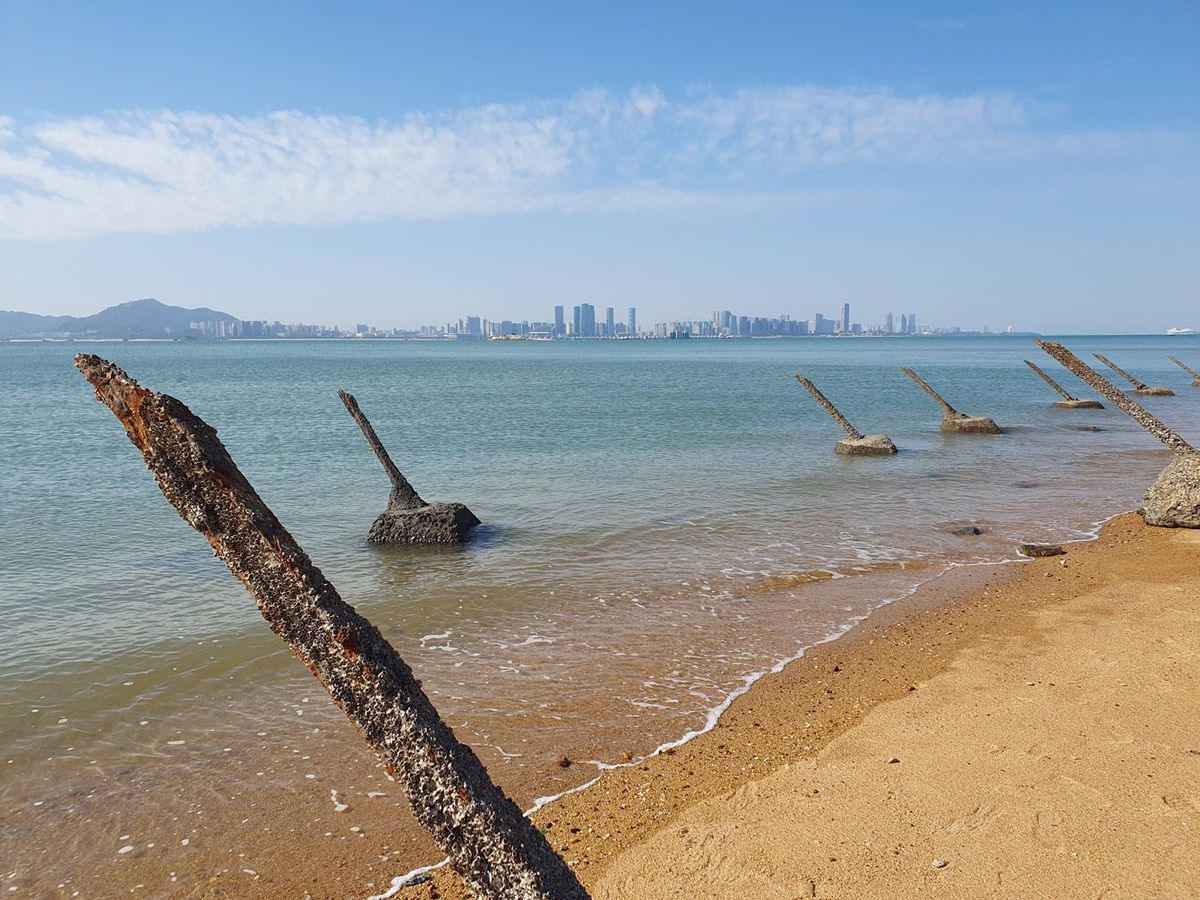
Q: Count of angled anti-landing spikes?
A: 8